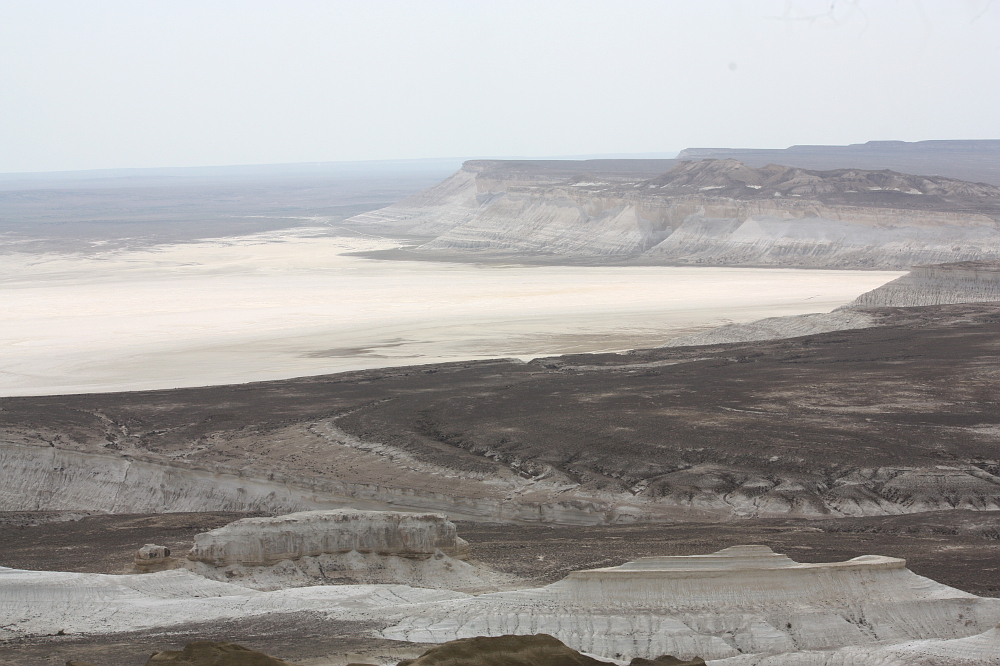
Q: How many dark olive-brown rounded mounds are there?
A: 3